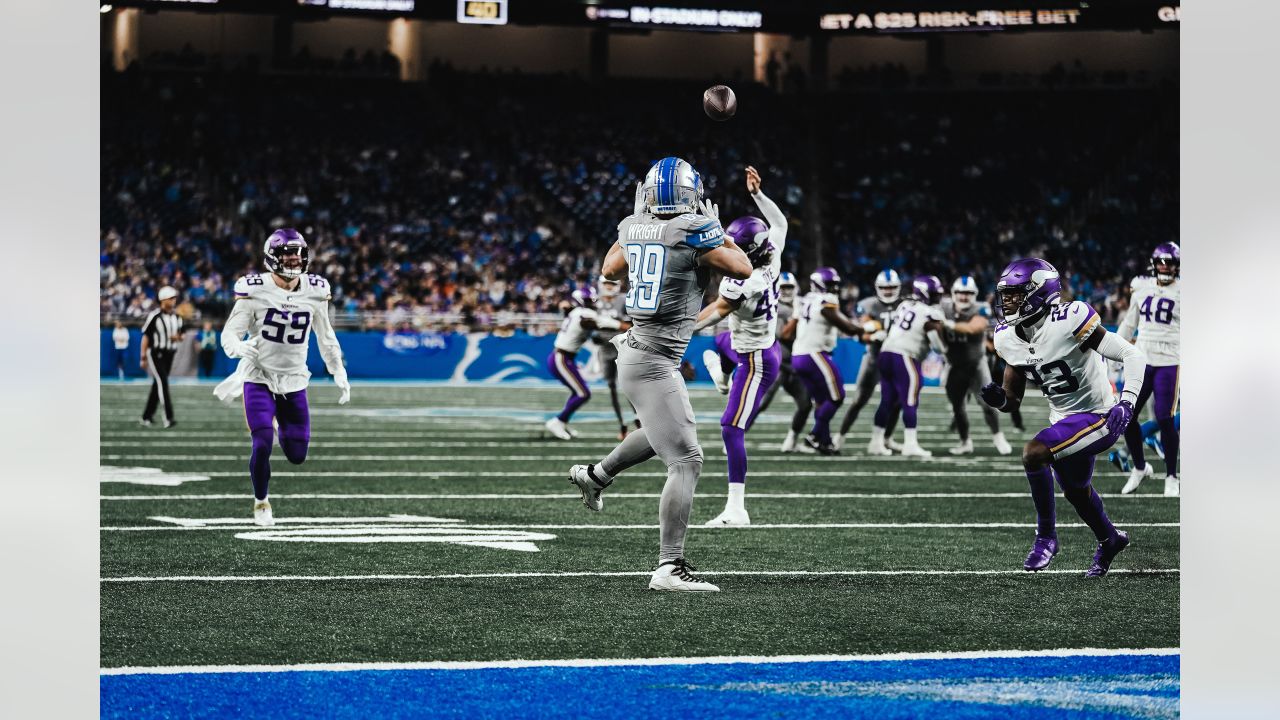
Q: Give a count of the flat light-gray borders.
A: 2